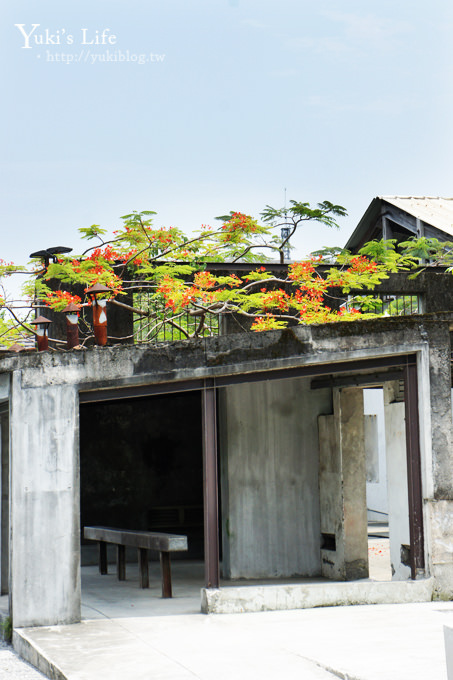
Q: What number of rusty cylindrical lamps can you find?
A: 3